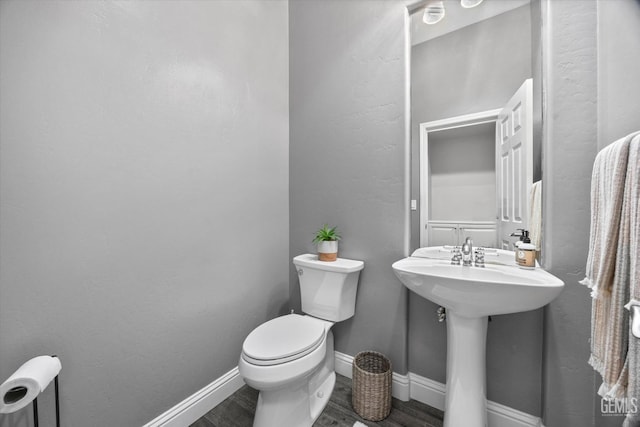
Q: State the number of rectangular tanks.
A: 1